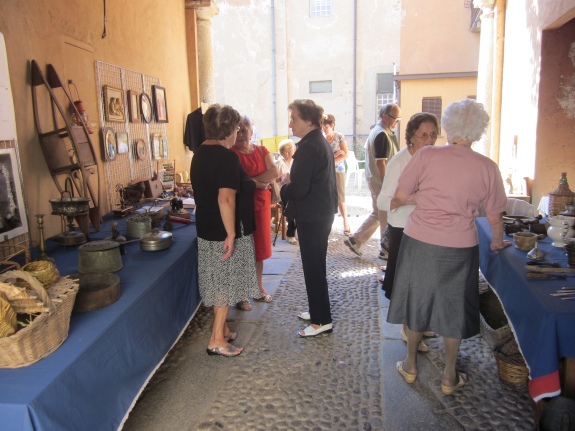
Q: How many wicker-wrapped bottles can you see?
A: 1